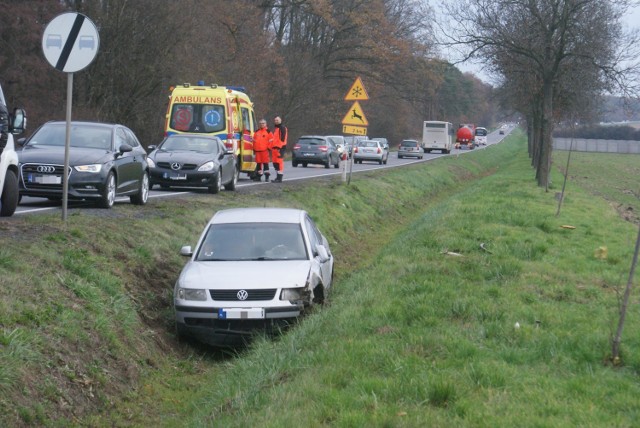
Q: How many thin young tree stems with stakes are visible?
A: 2